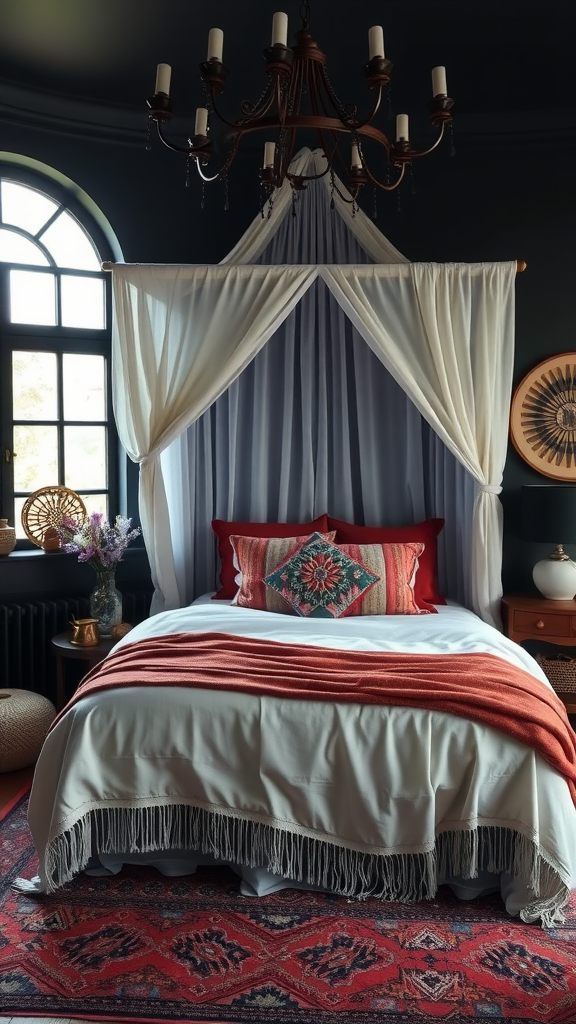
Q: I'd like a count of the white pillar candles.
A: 9